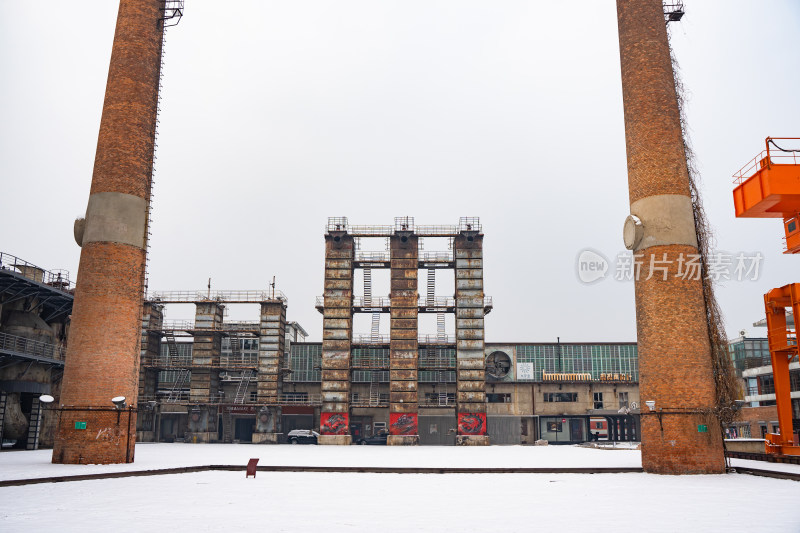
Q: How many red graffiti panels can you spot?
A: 3